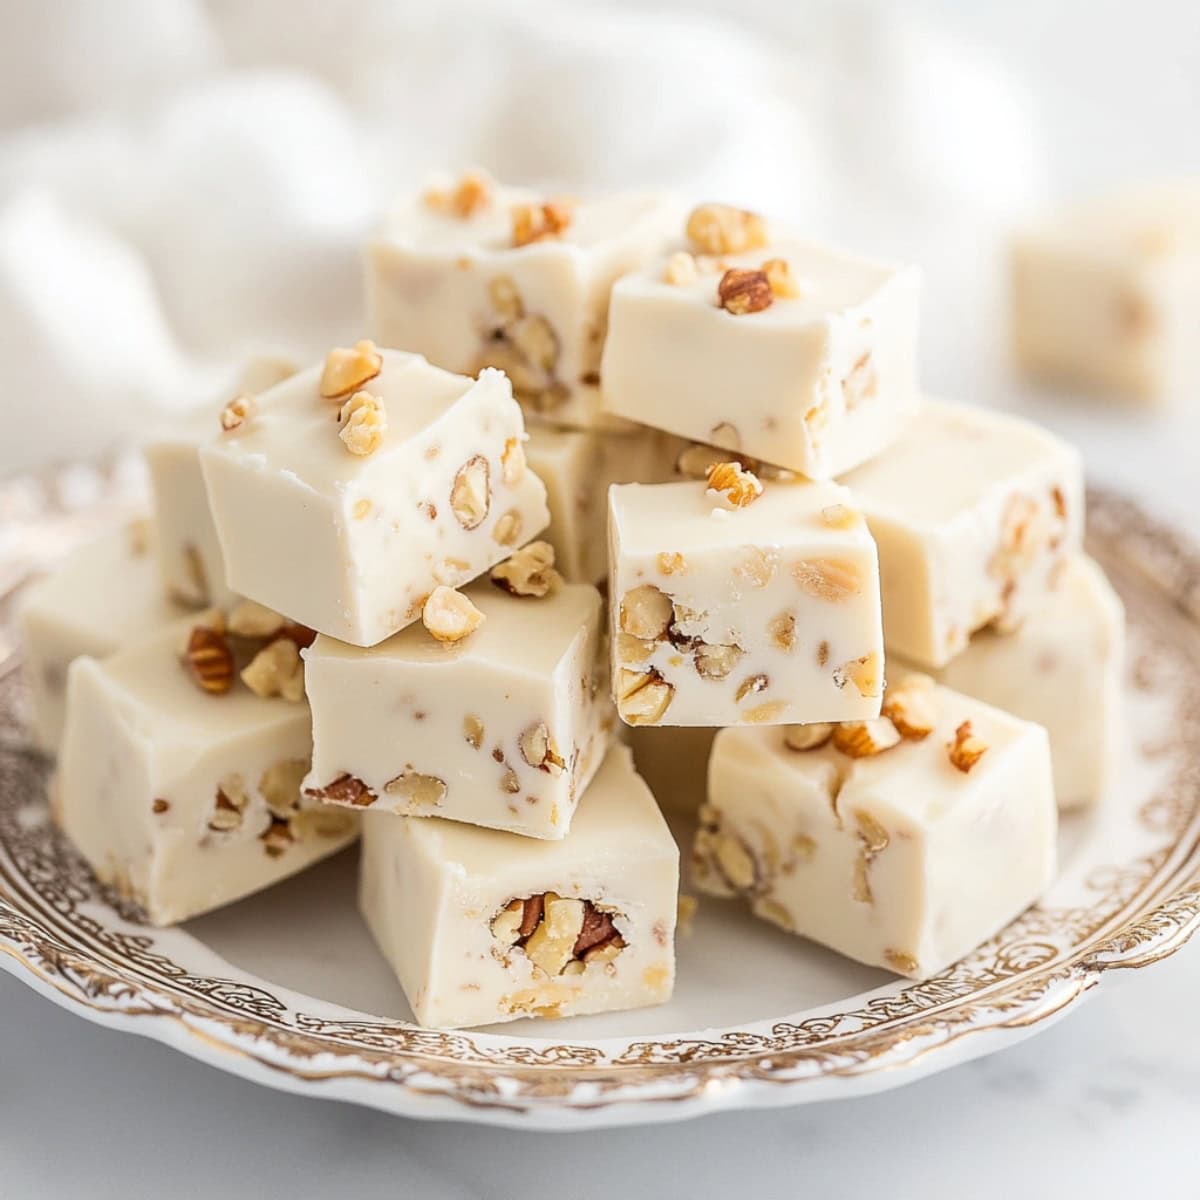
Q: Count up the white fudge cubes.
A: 14